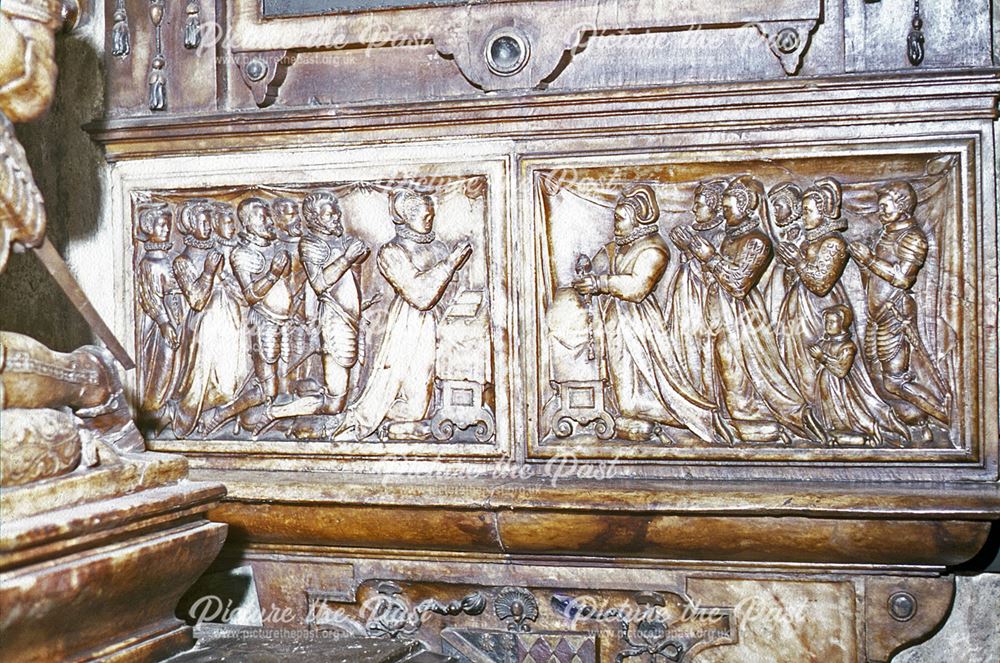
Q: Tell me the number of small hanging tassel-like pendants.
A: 4